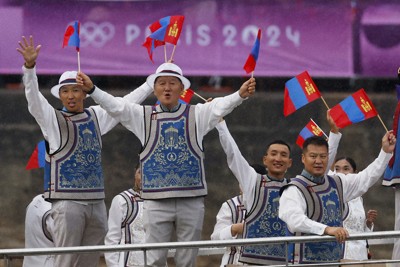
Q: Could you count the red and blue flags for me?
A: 9